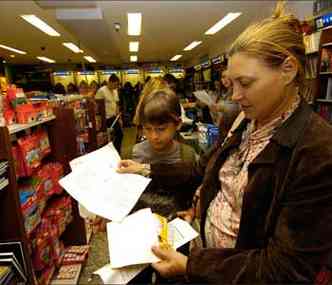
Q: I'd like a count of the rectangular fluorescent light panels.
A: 11